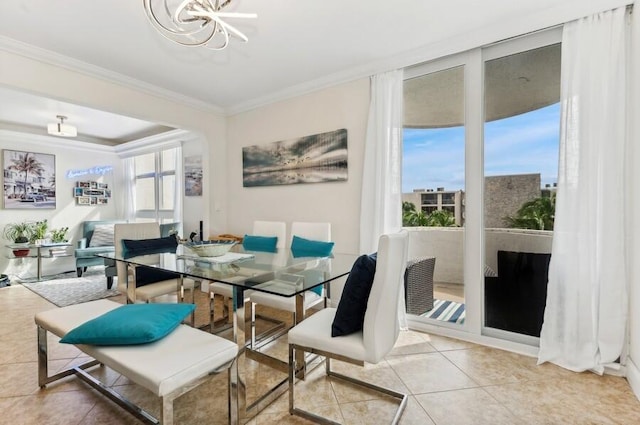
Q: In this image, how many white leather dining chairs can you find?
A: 4